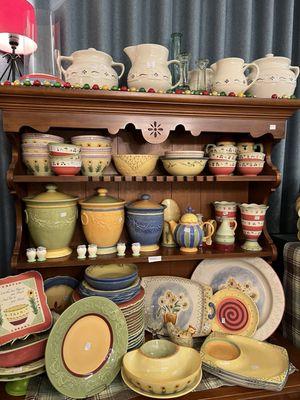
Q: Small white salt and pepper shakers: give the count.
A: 6